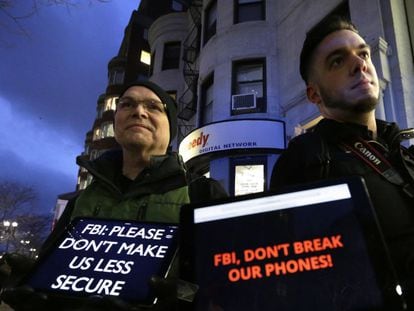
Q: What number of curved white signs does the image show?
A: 1